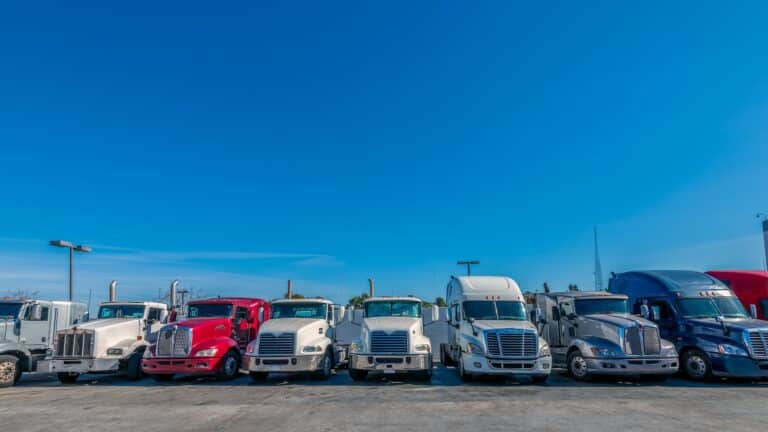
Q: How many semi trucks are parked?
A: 9